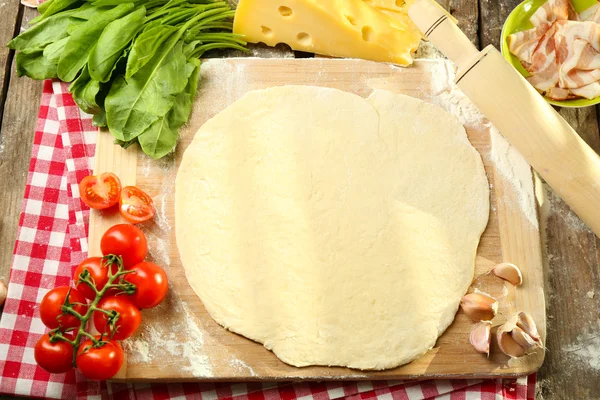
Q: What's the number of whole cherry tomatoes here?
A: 7